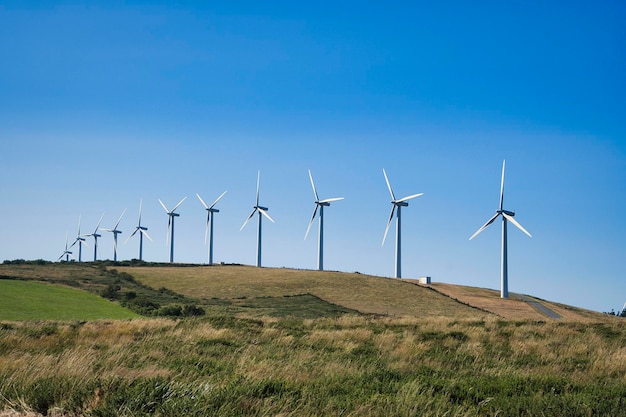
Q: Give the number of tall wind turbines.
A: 11